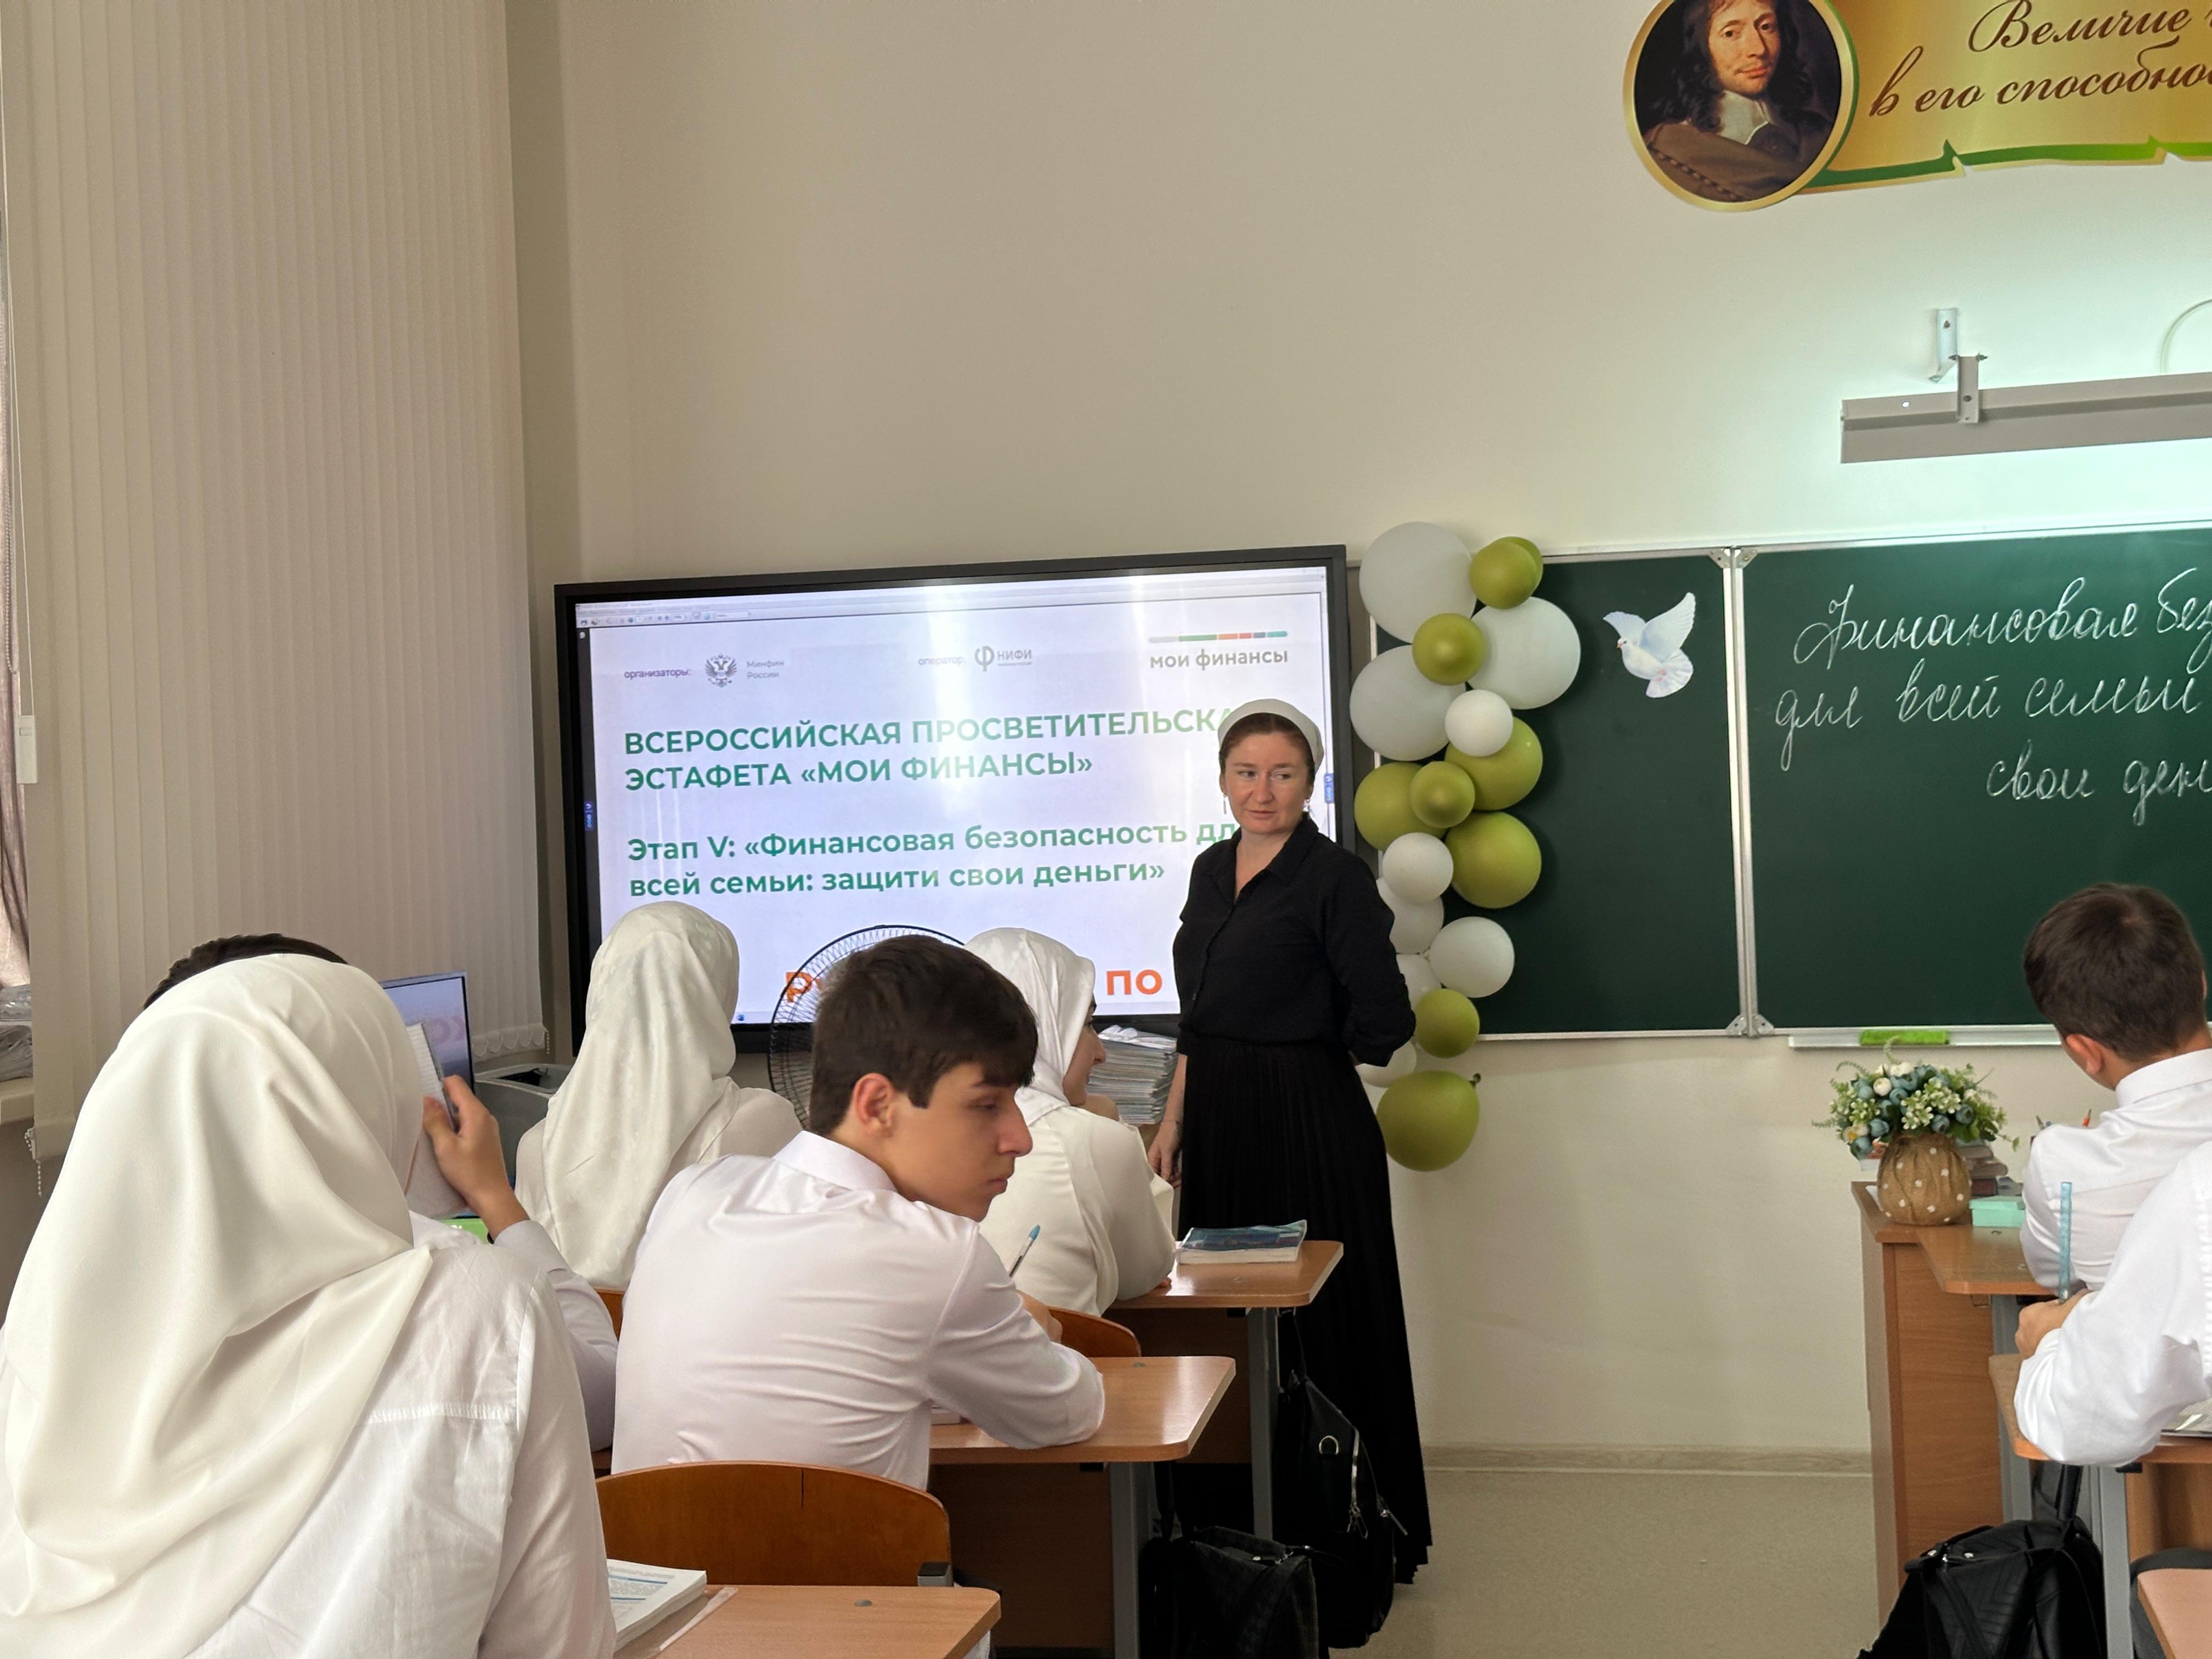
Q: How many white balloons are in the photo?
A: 9